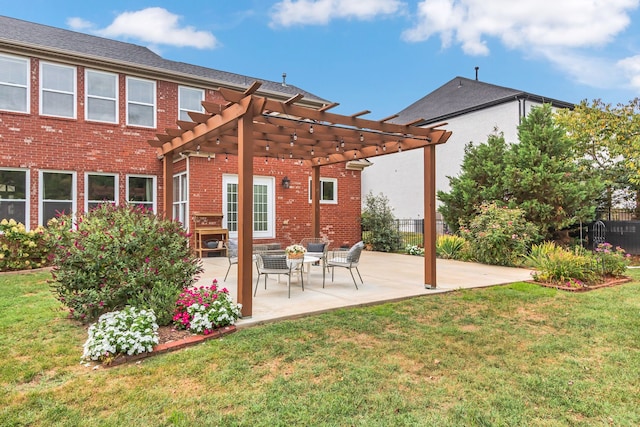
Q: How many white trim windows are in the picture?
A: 11